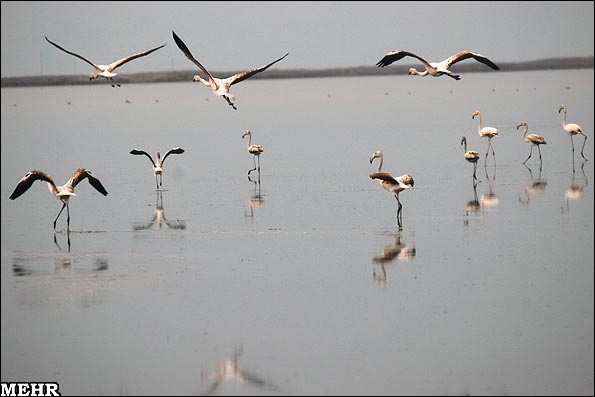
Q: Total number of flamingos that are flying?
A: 3